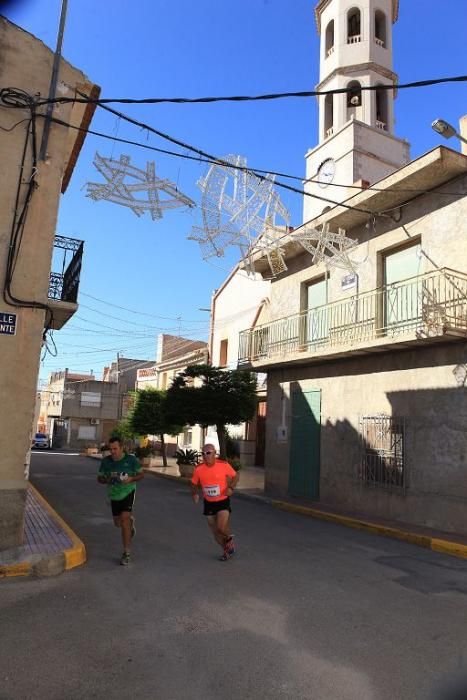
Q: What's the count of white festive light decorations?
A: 3